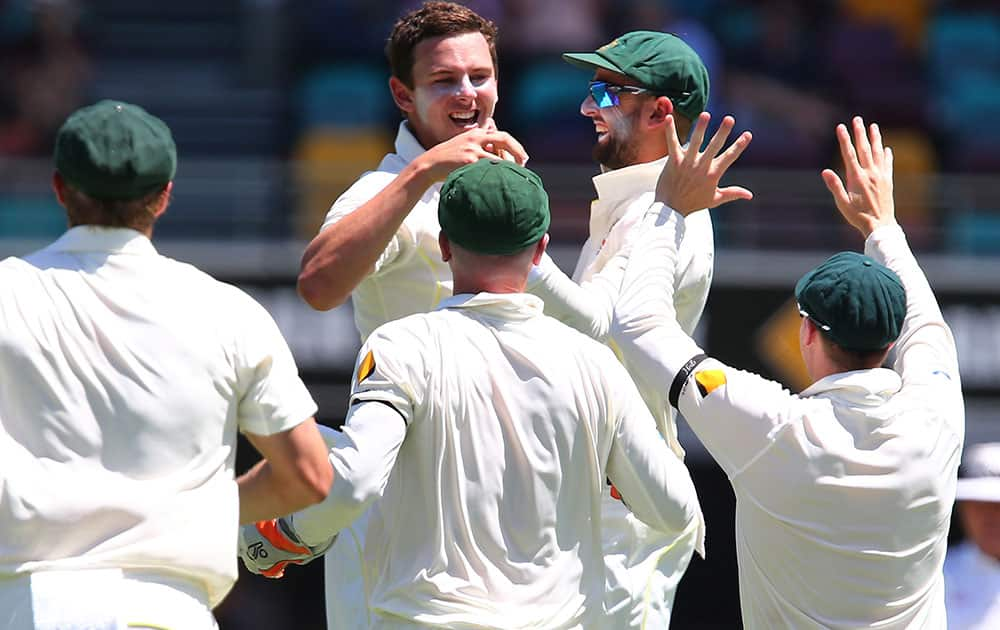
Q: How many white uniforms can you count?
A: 5